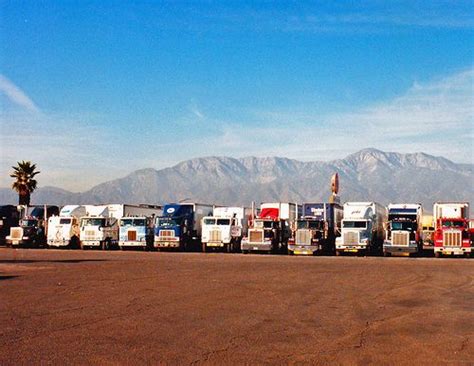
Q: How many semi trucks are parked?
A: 11